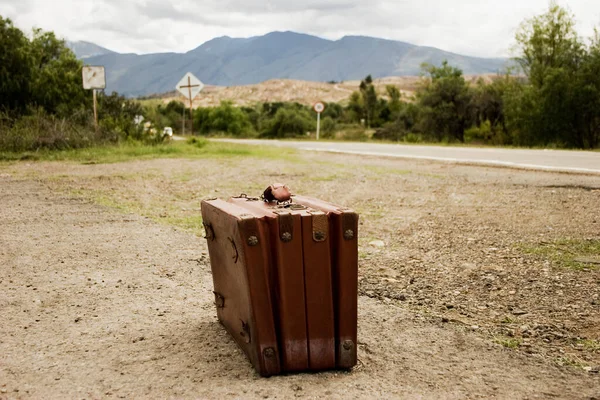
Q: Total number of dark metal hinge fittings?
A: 4